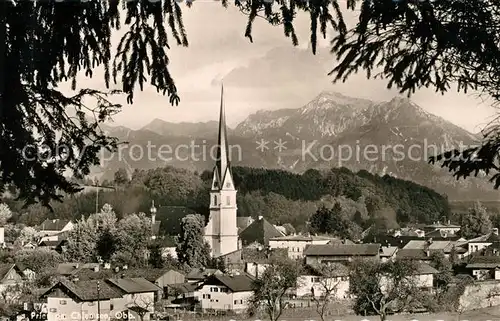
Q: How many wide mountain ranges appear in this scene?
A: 1